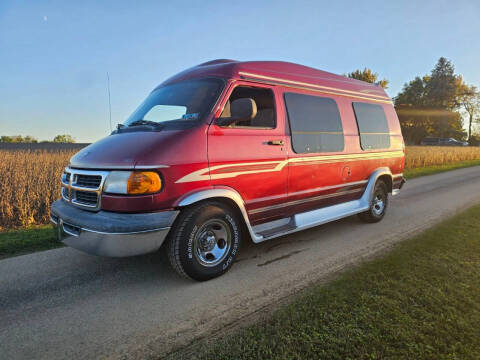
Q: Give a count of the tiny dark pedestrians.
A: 0